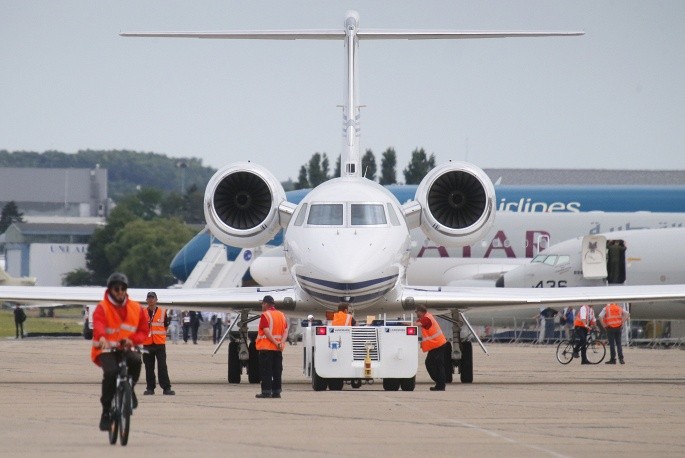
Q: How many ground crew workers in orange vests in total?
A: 7